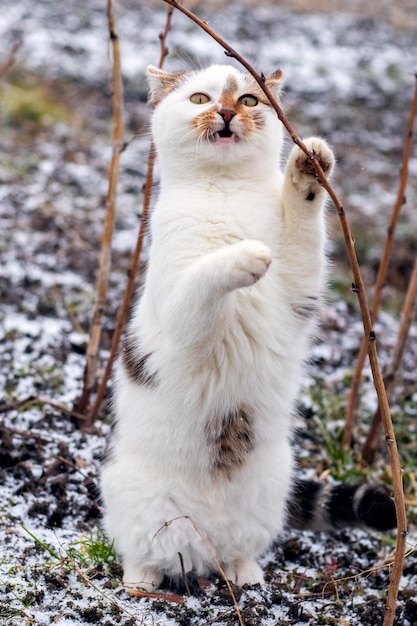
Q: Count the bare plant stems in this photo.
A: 5